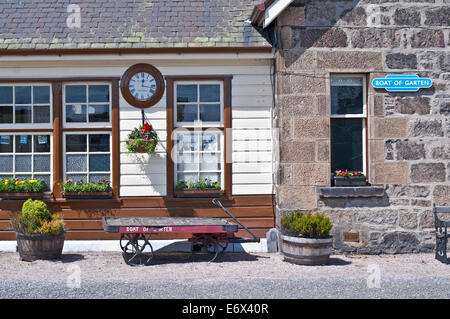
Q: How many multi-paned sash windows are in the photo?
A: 3